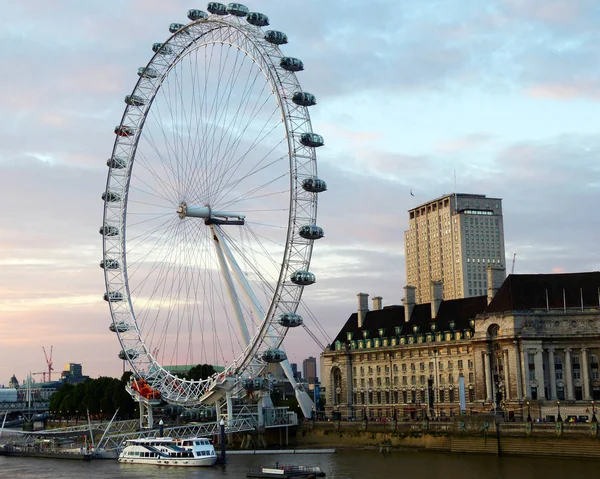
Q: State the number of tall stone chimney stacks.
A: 5